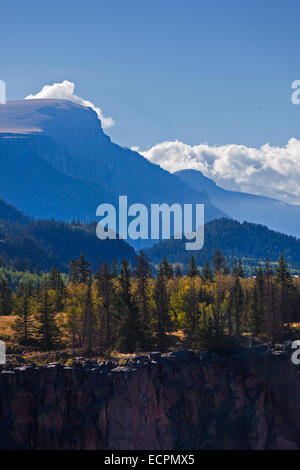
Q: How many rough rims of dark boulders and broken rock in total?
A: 1